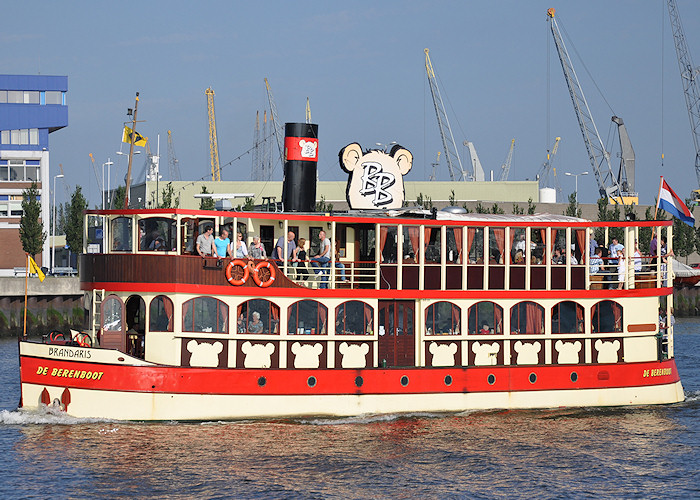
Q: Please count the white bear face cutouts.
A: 9